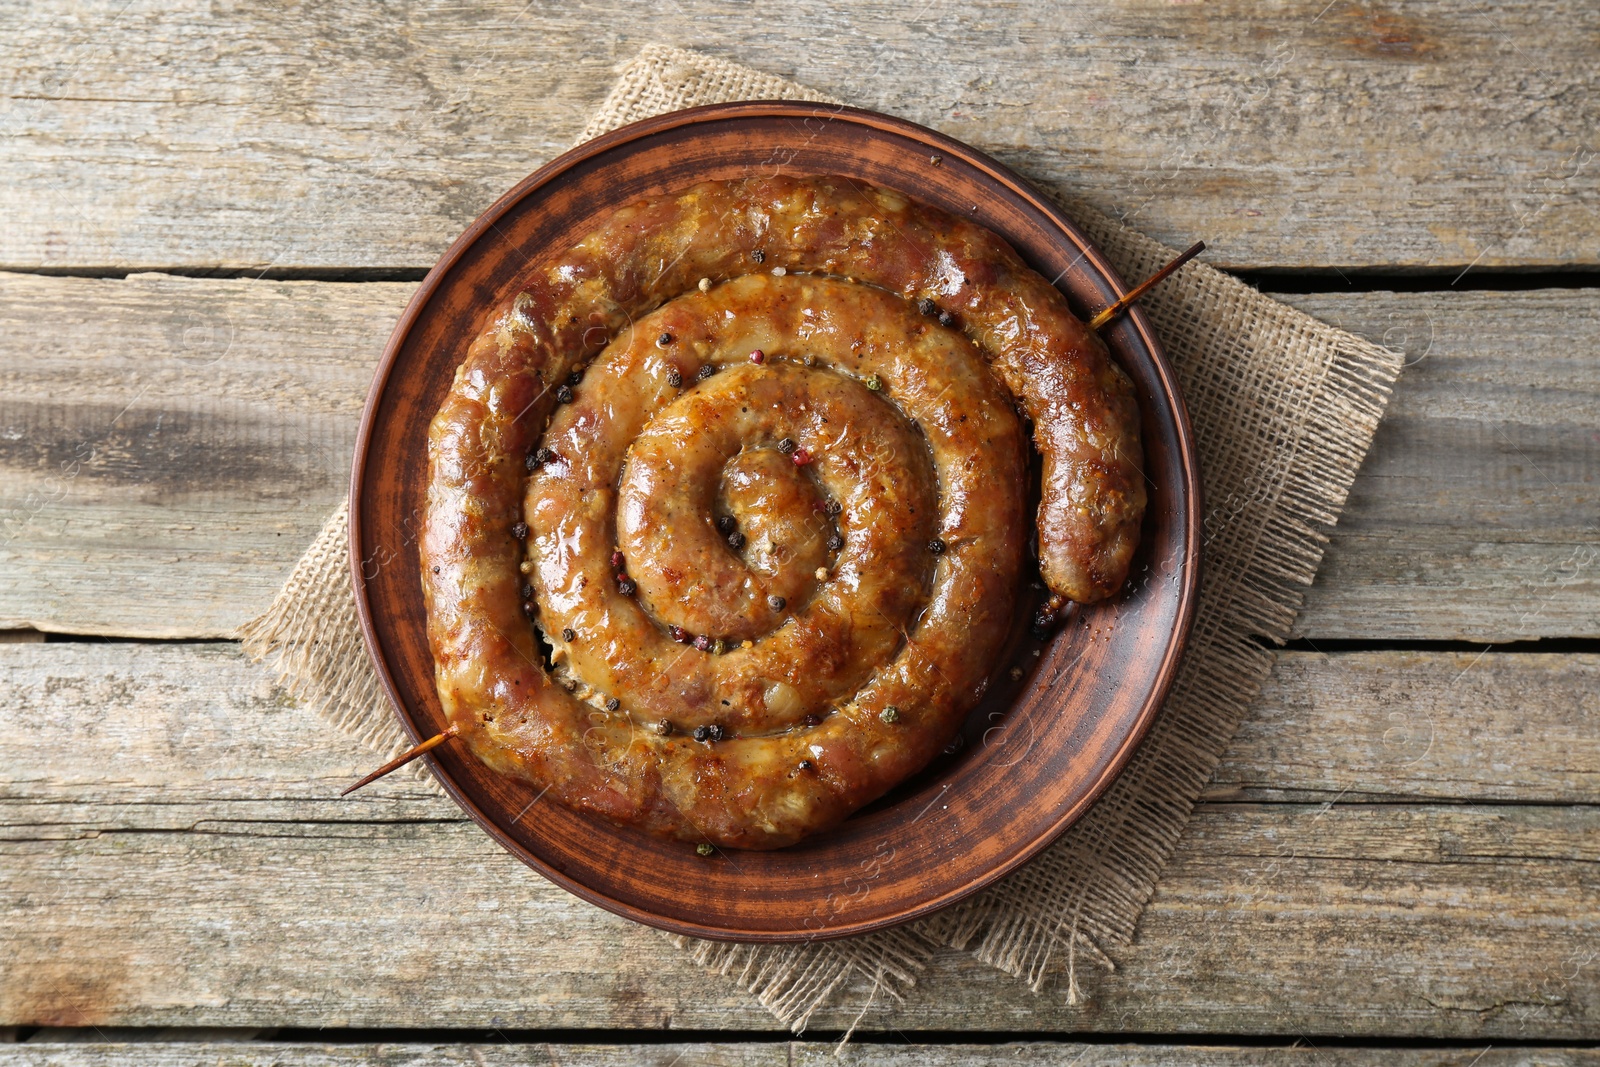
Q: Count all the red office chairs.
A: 0